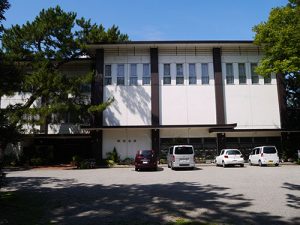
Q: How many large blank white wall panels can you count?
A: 3